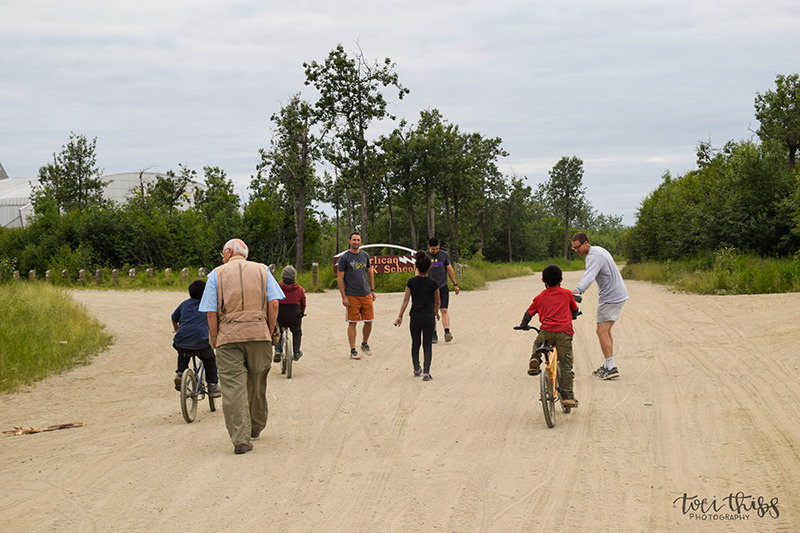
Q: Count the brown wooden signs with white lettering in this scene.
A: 1